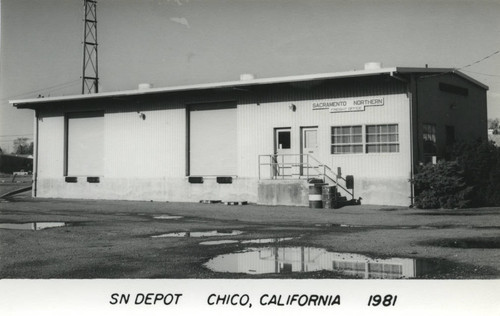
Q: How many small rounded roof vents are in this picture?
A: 3